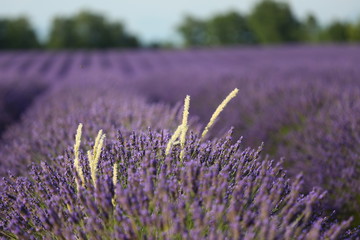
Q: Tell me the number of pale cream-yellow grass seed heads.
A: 8